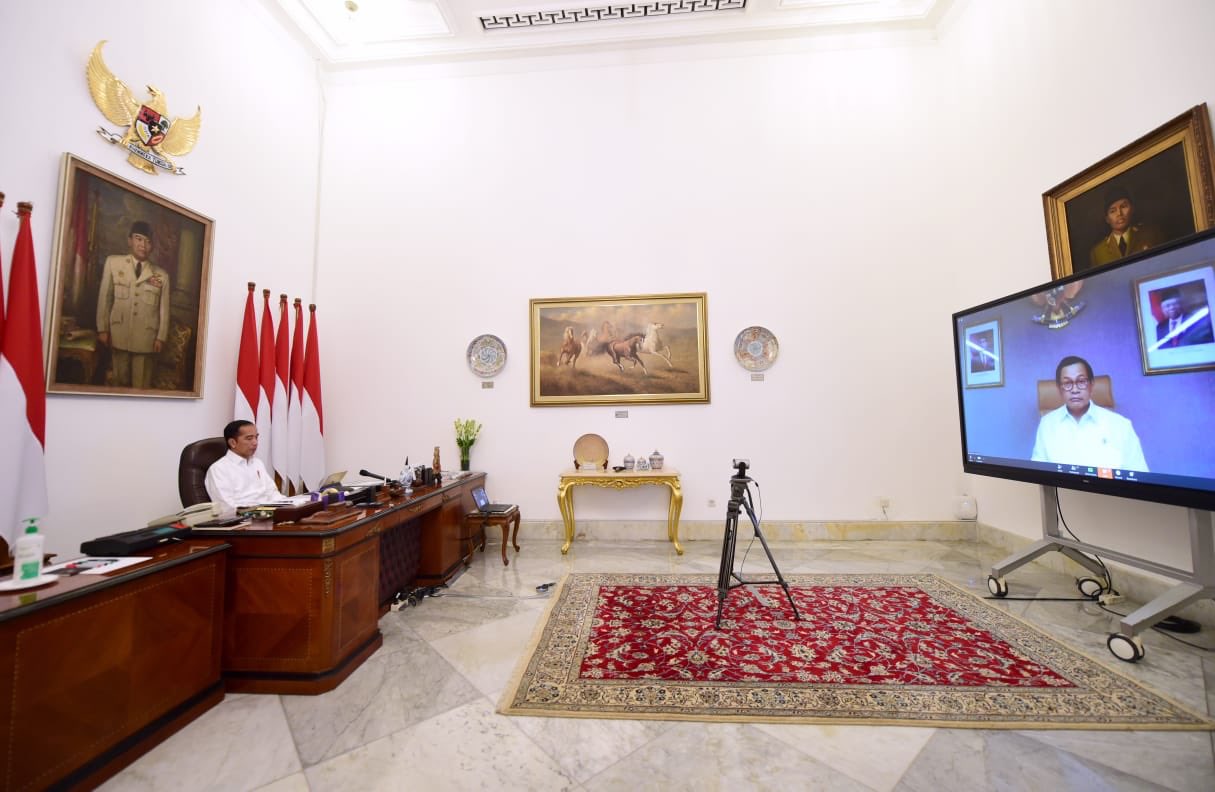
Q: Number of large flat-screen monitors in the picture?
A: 1